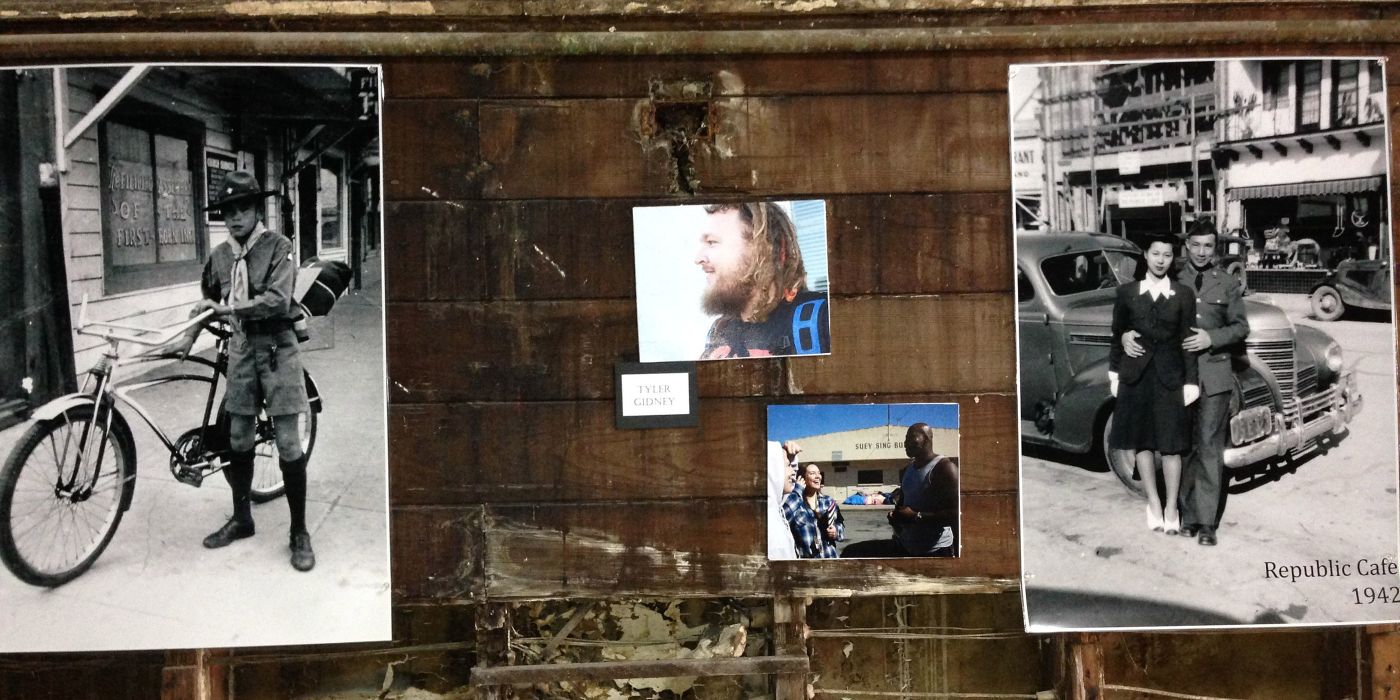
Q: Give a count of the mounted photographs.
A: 4